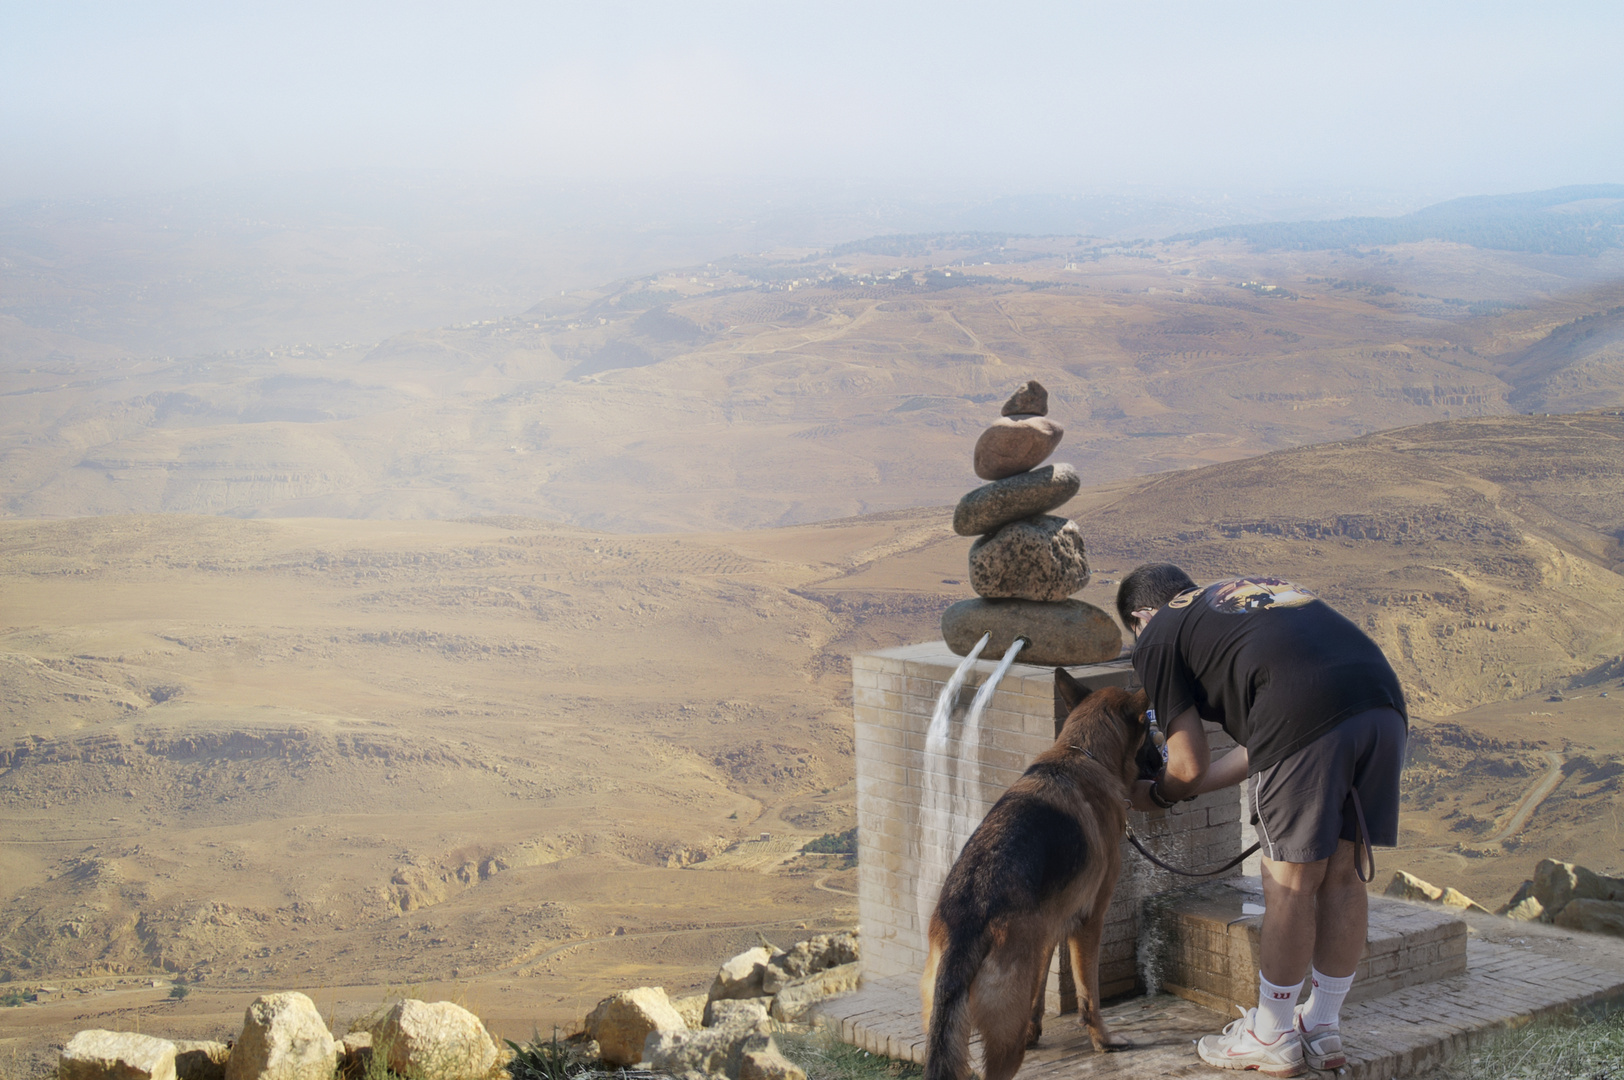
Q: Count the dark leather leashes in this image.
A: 1